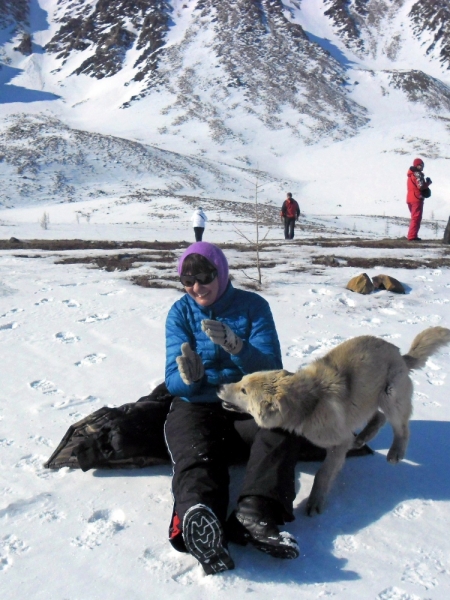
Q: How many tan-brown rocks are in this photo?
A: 2